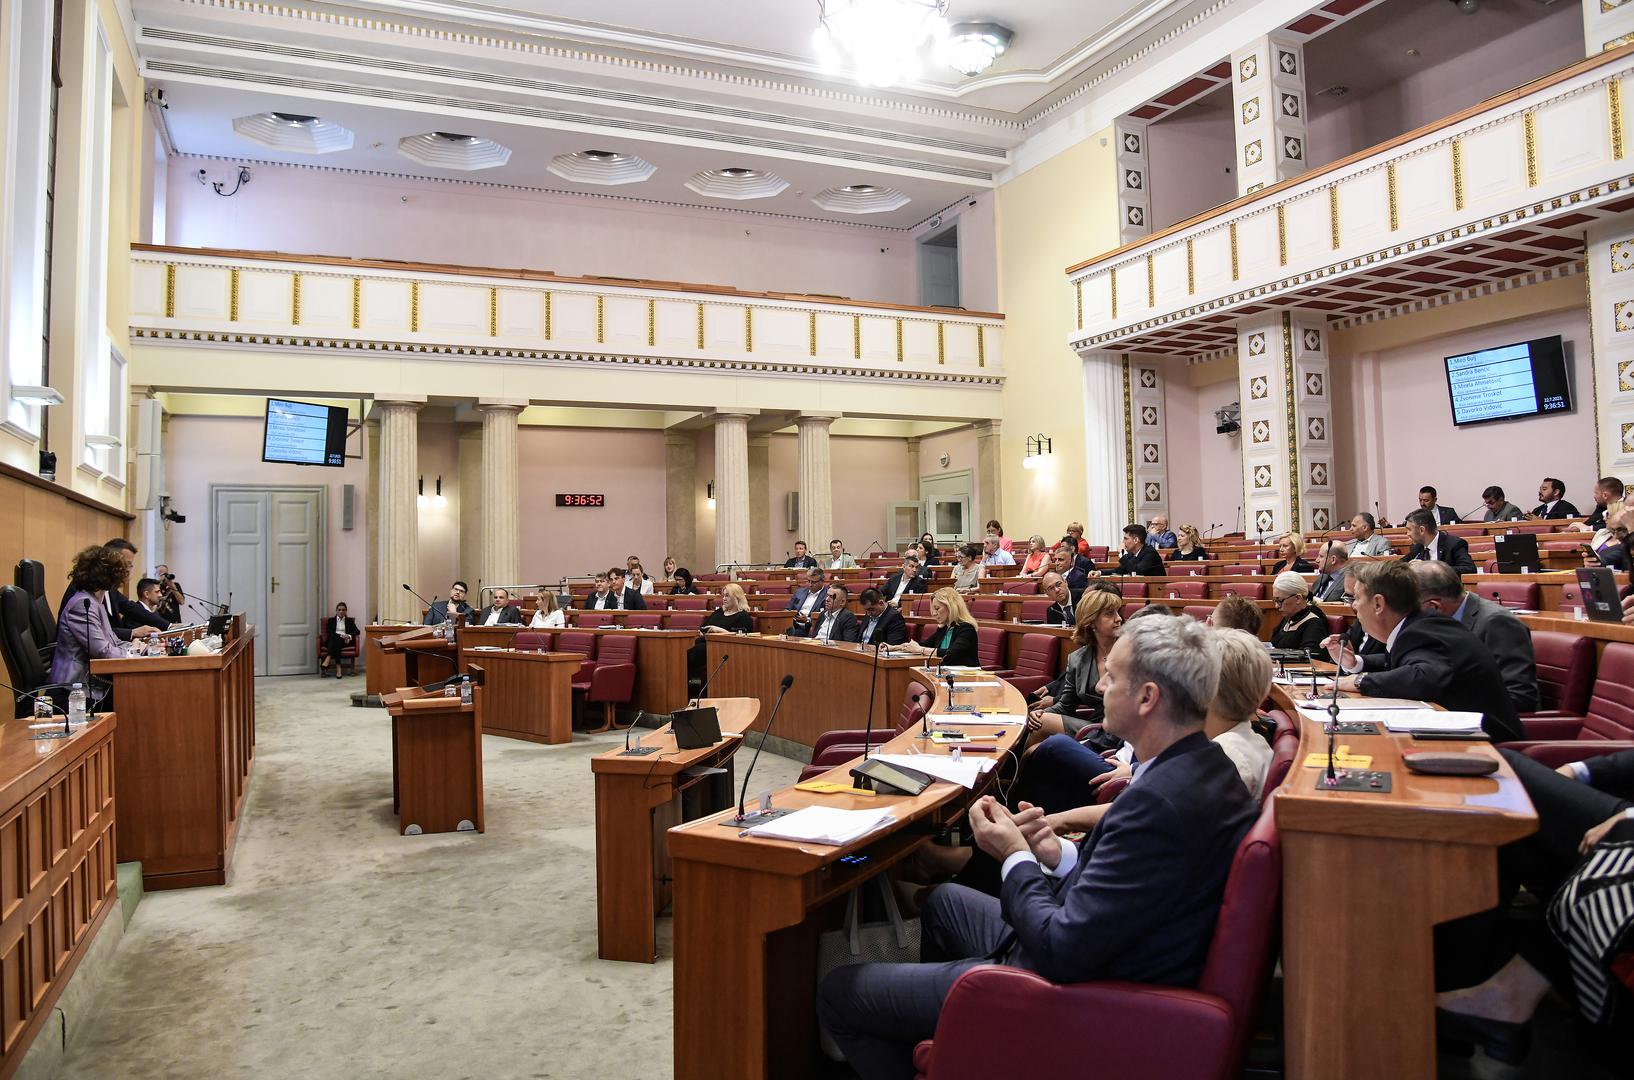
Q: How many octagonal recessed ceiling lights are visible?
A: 5